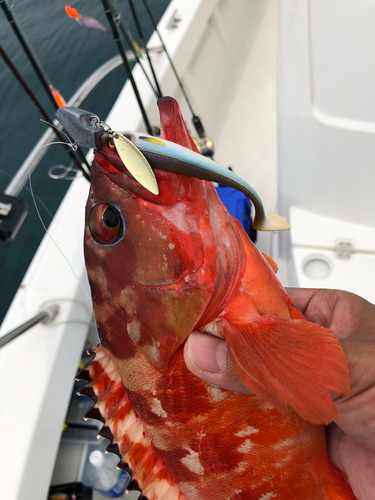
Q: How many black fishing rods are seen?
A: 6